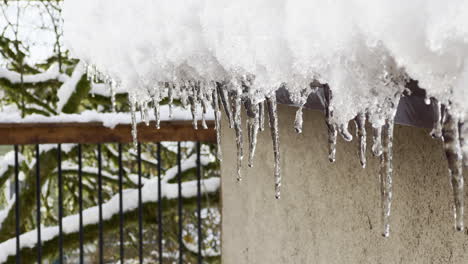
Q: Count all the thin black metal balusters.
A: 10